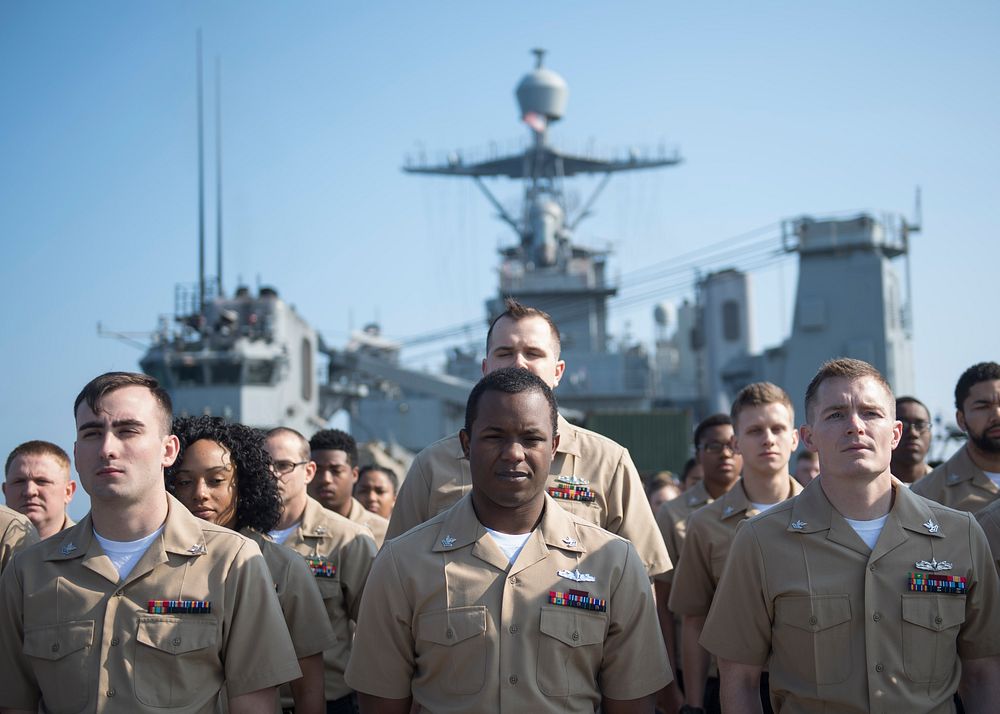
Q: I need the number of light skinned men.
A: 6